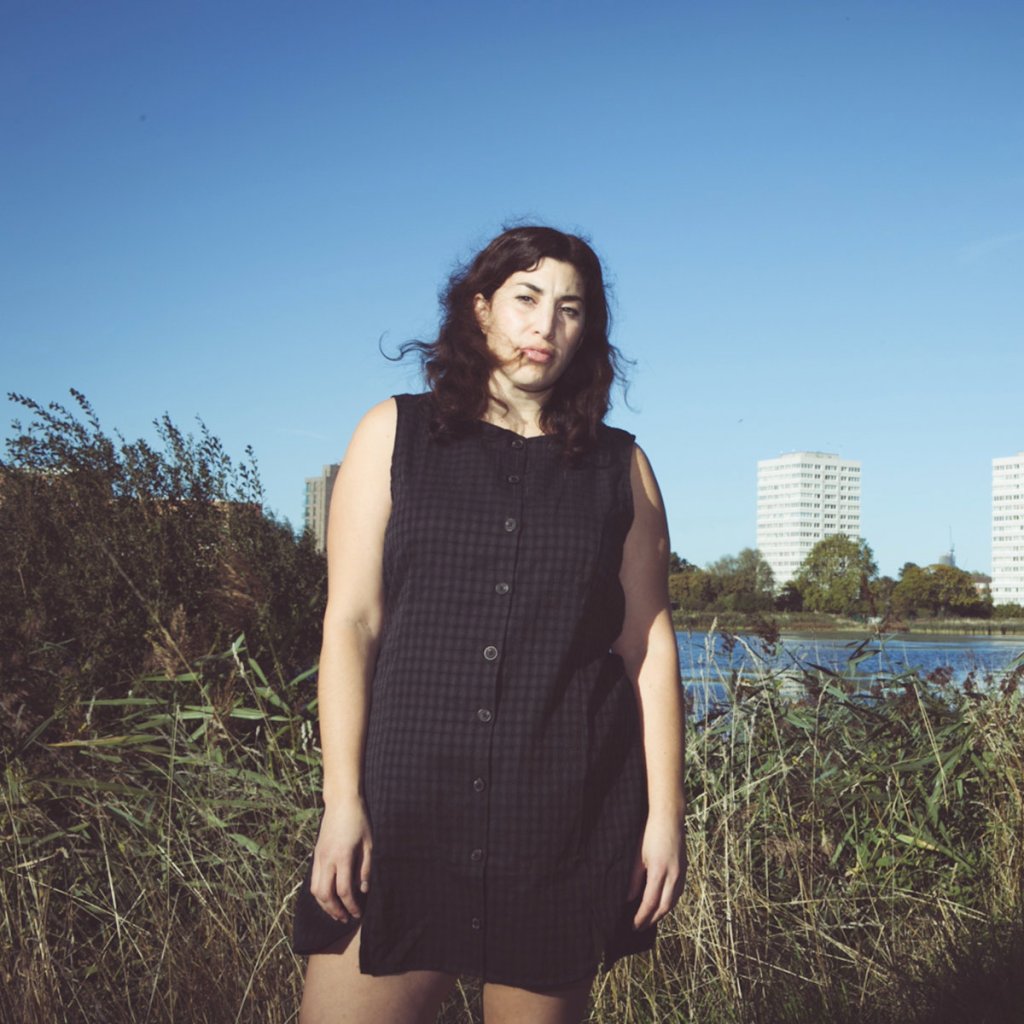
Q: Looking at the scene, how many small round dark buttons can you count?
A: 9